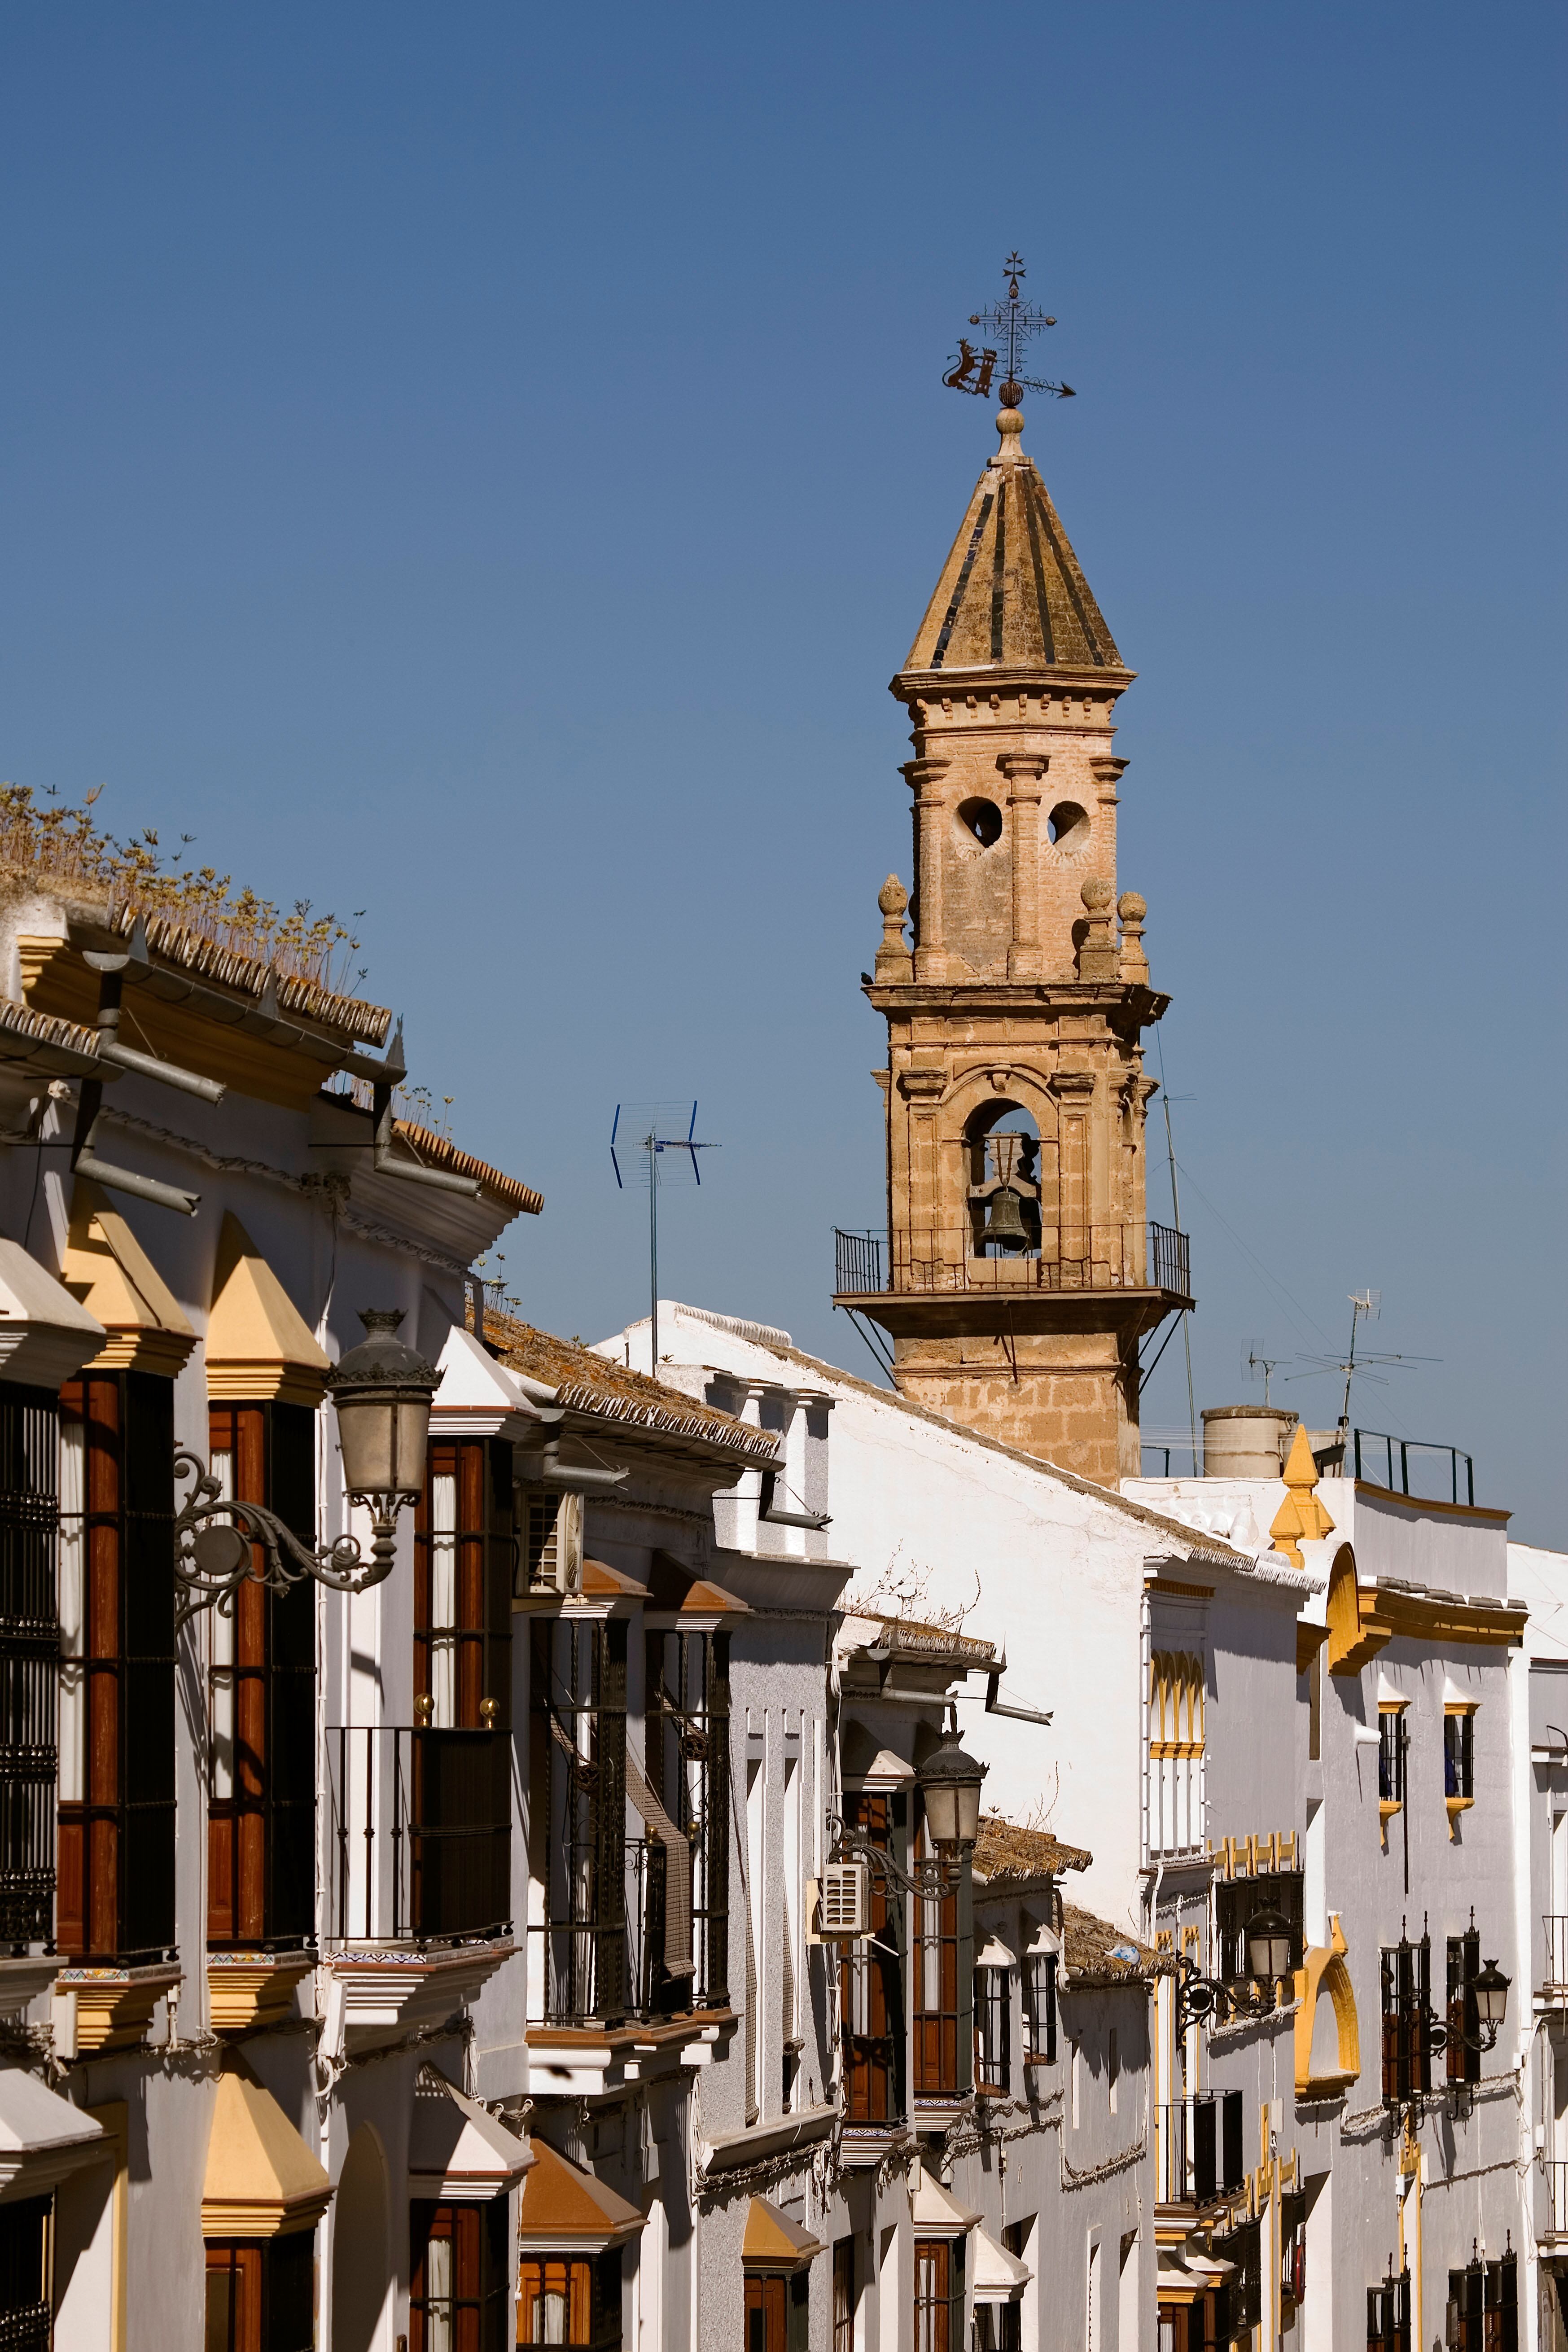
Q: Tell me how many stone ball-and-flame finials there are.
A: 3